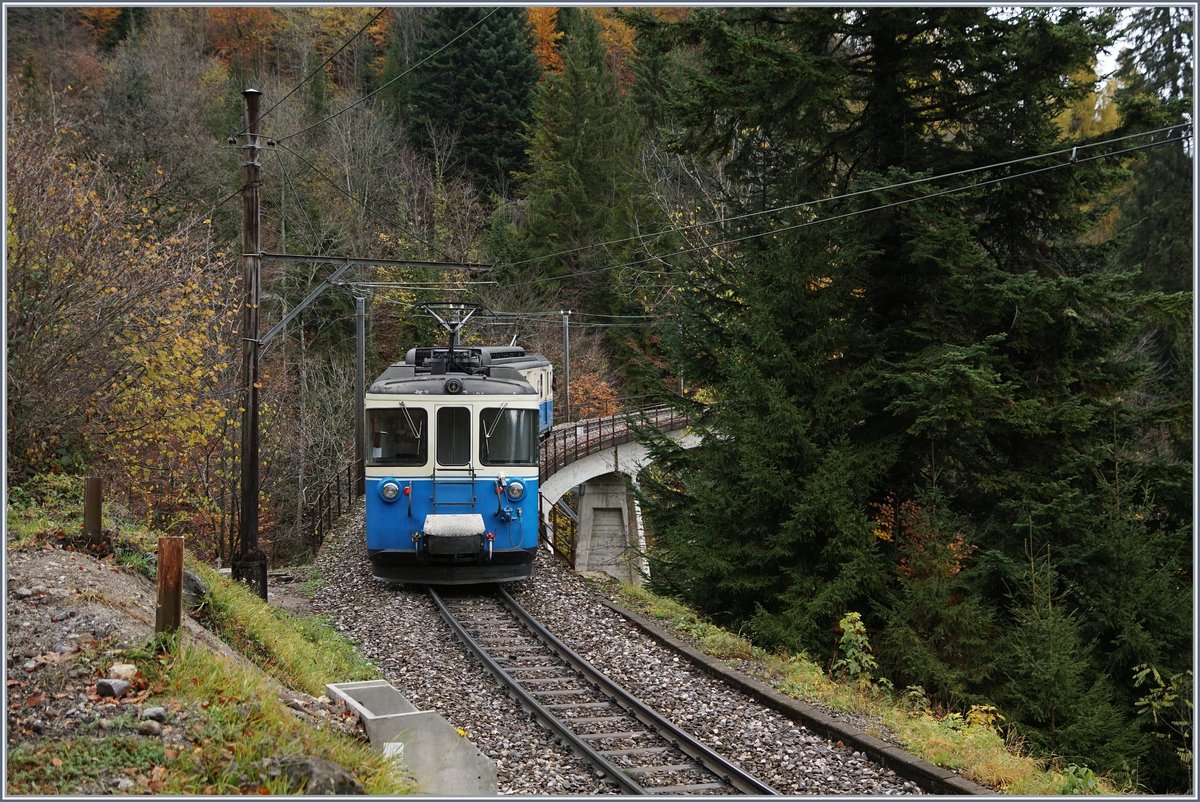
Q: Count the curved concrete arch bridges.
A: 1